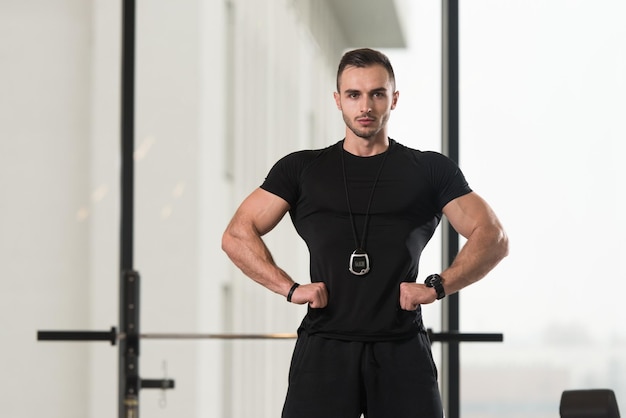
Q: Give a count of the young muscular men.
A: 1